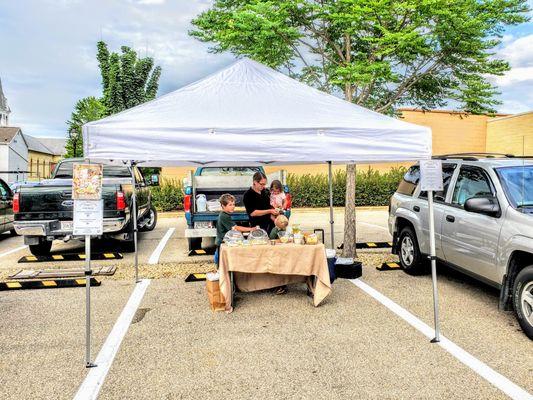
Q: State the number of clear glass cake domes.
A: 2